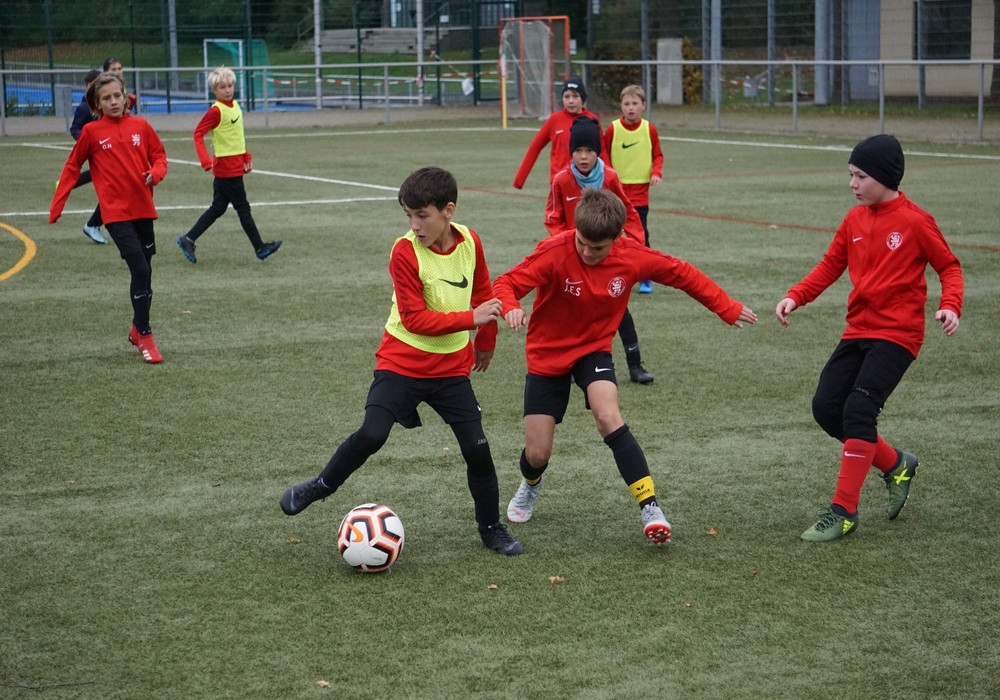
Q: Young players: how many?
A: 10